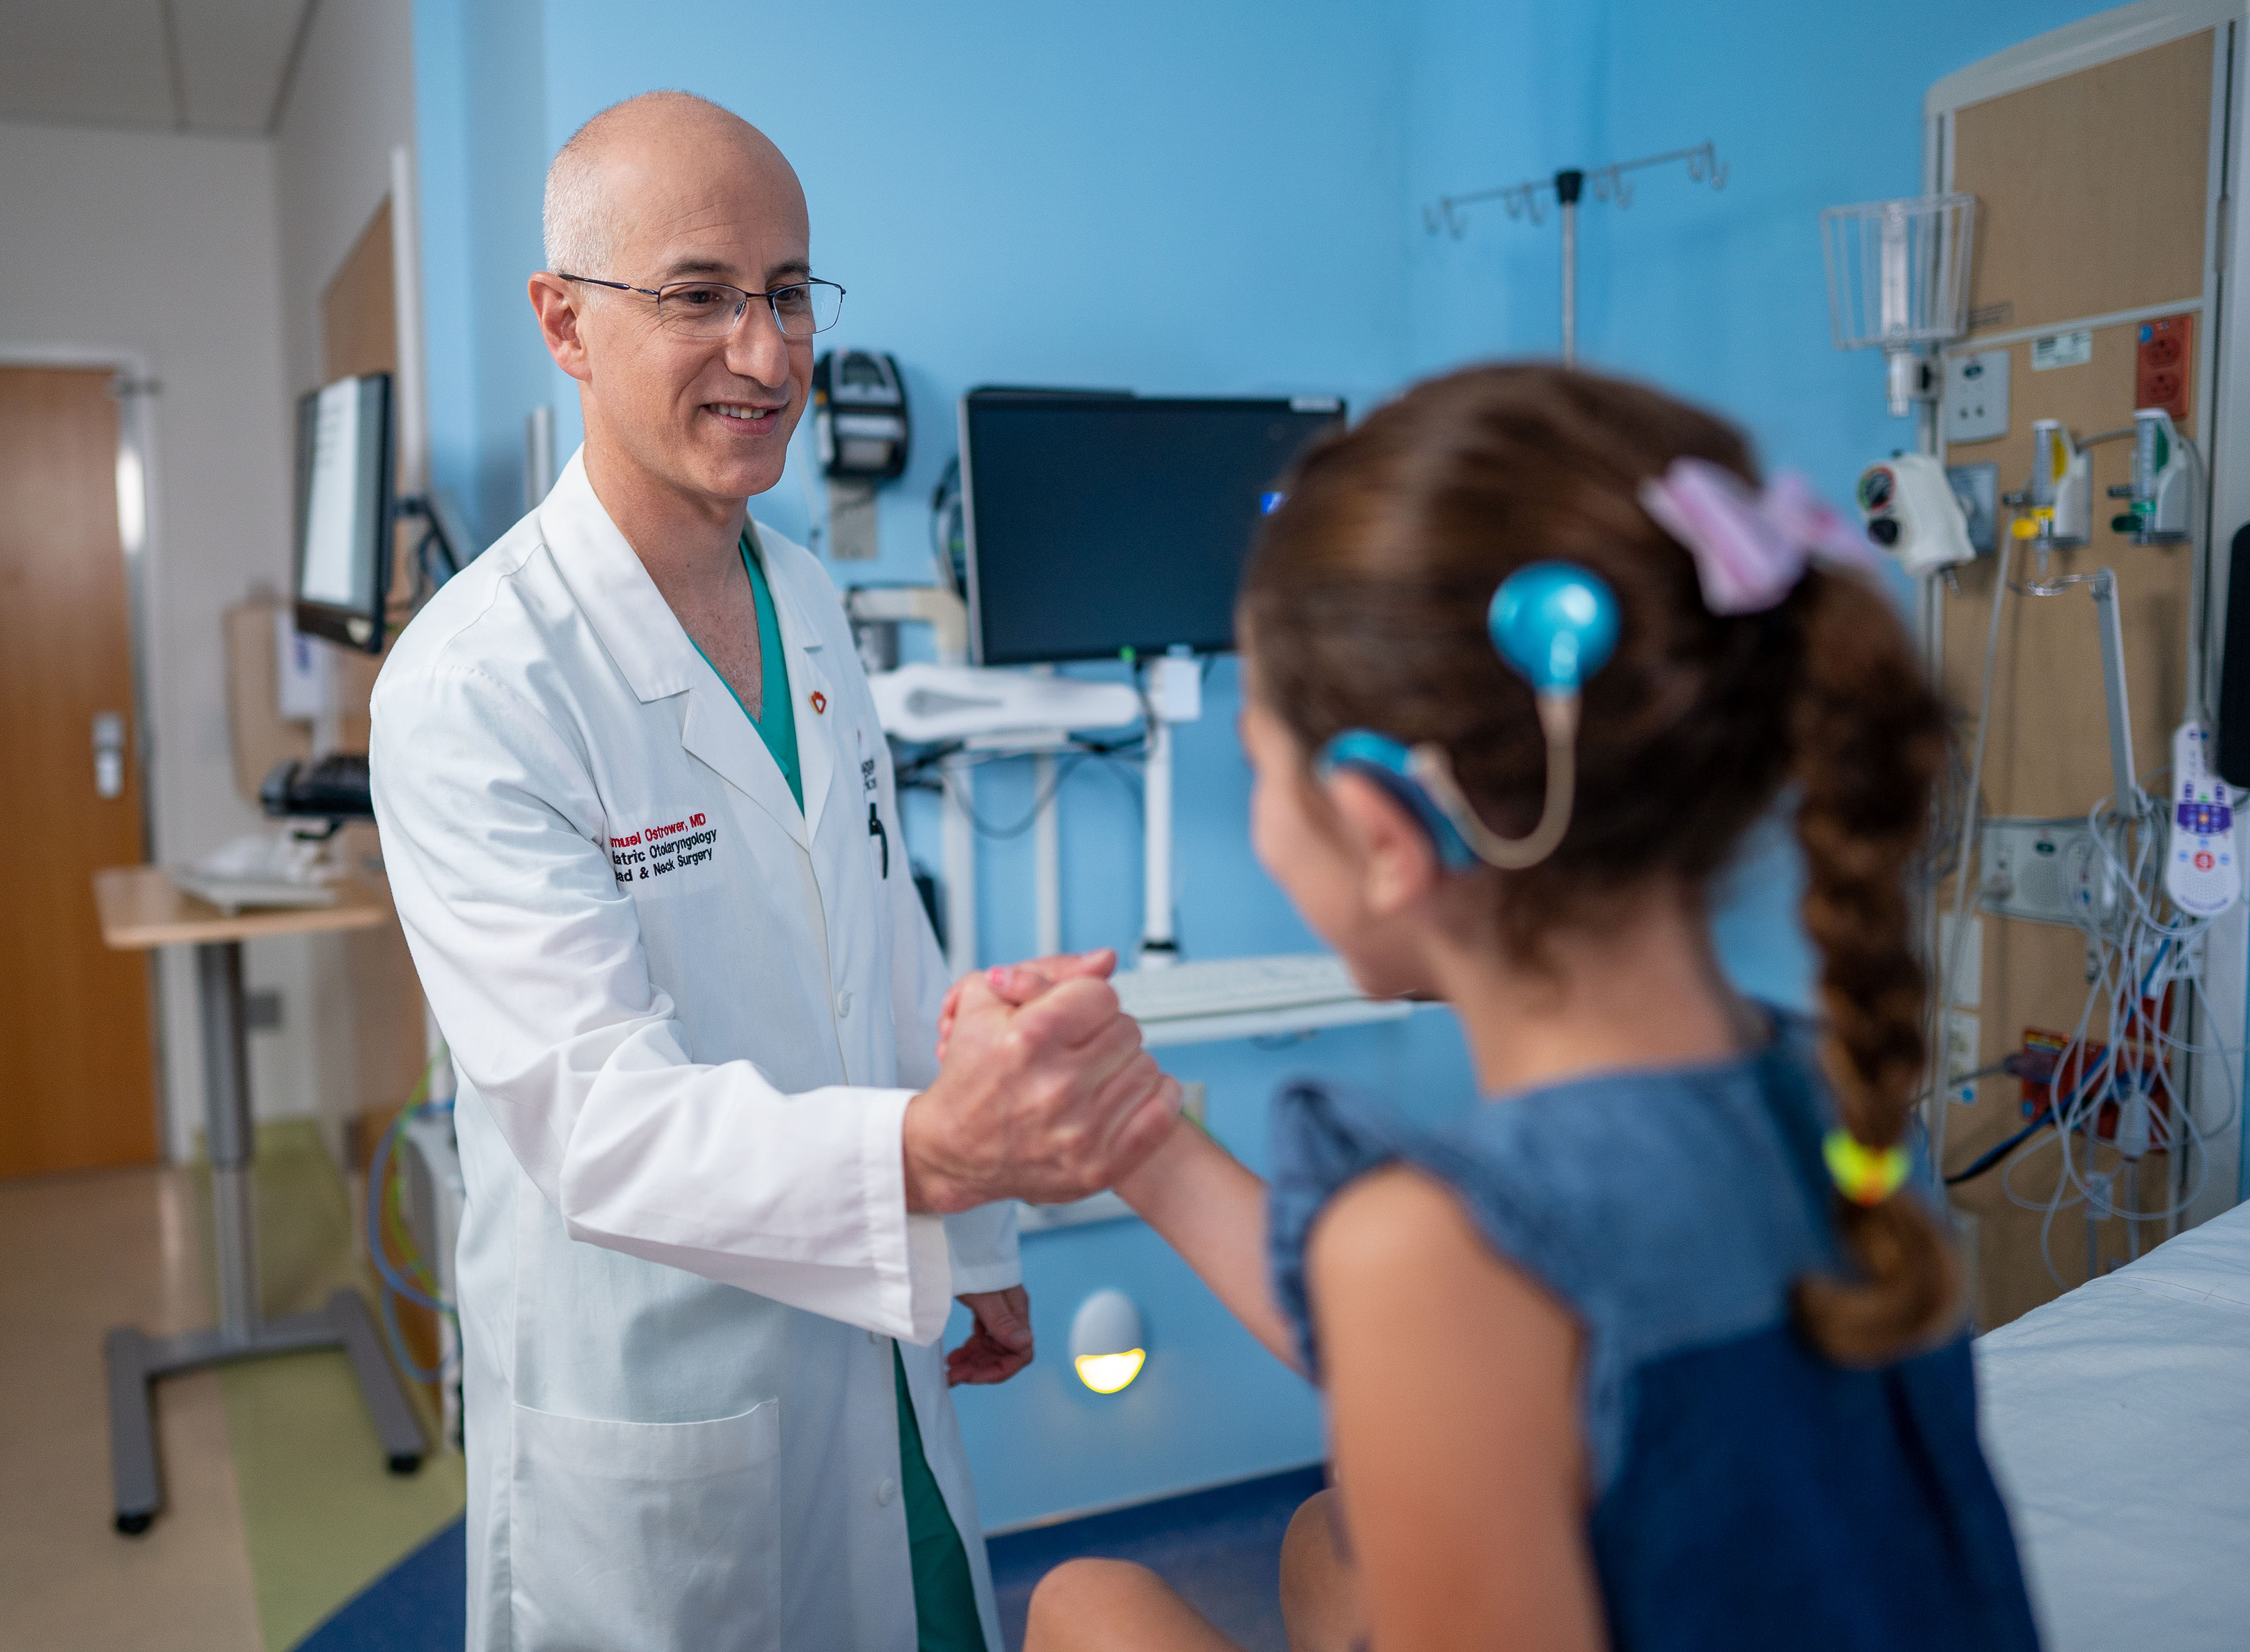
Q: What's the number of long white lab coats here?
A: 1